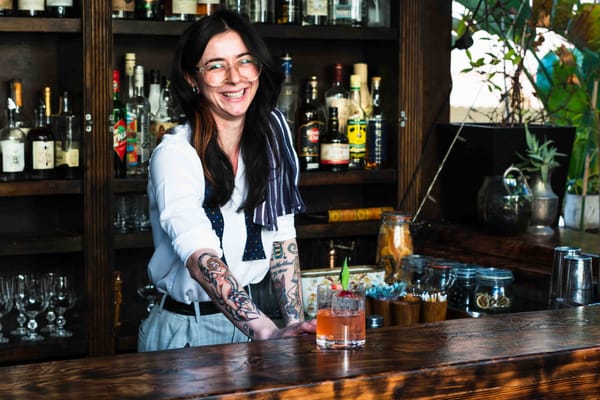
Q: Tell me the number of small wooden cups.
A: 3